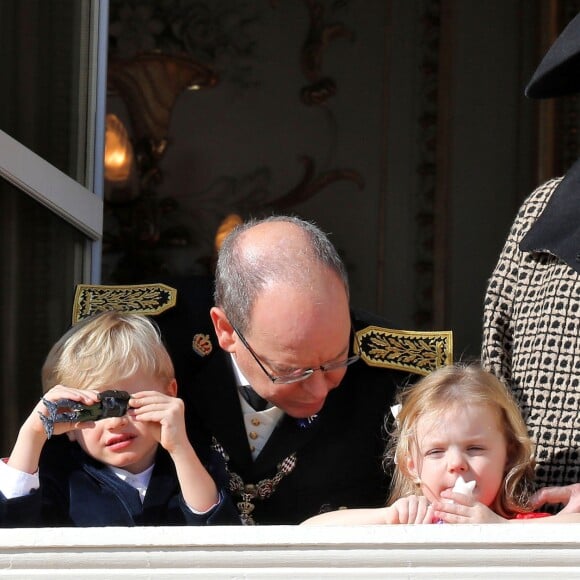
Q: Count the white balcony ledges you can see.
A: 1